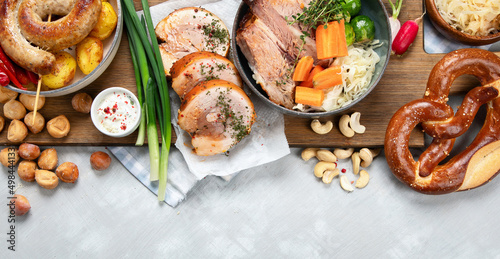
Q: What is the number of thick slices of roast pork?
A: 3